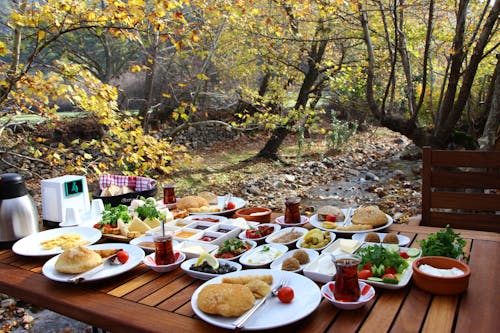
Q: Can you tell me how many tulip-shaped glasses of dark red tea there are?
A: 4